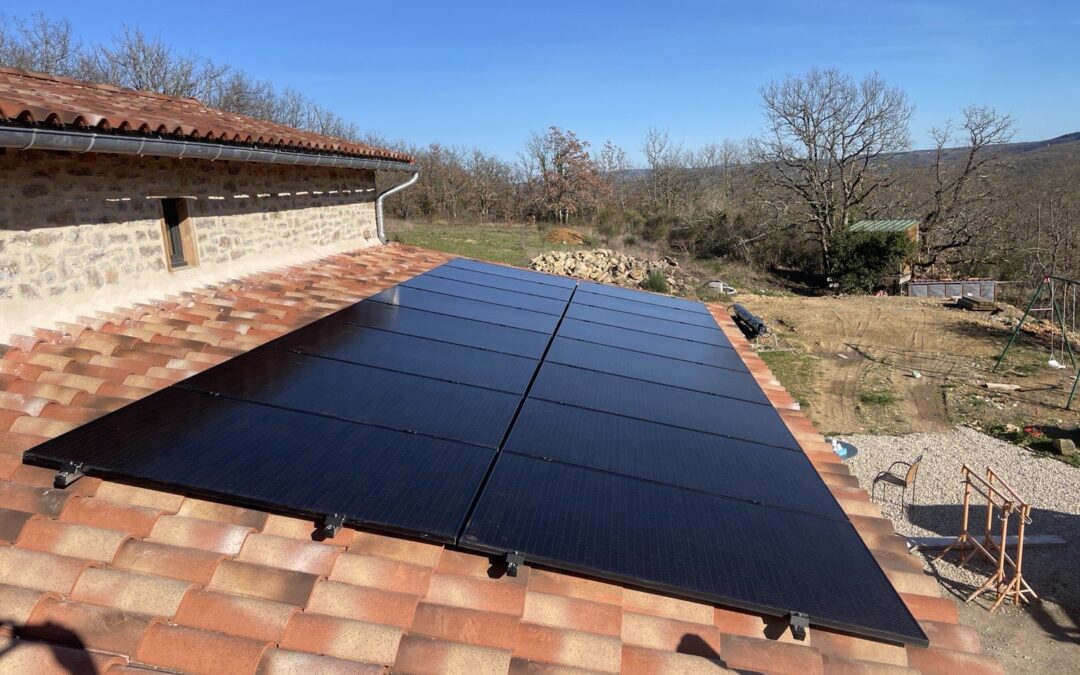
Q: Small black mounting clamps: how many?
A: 4